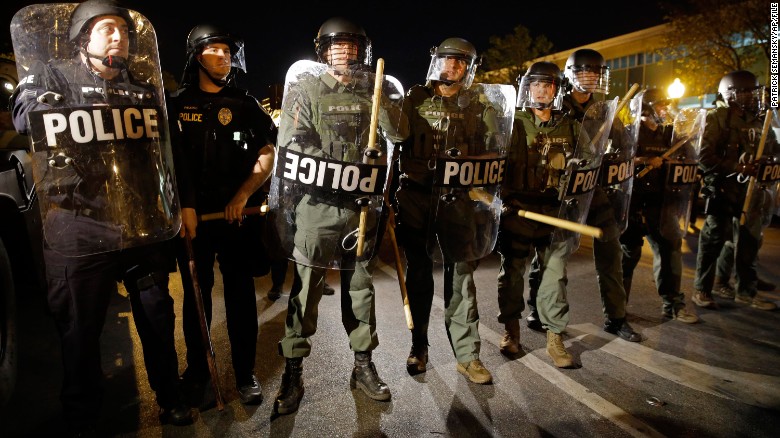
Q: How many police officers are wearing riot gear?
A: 8